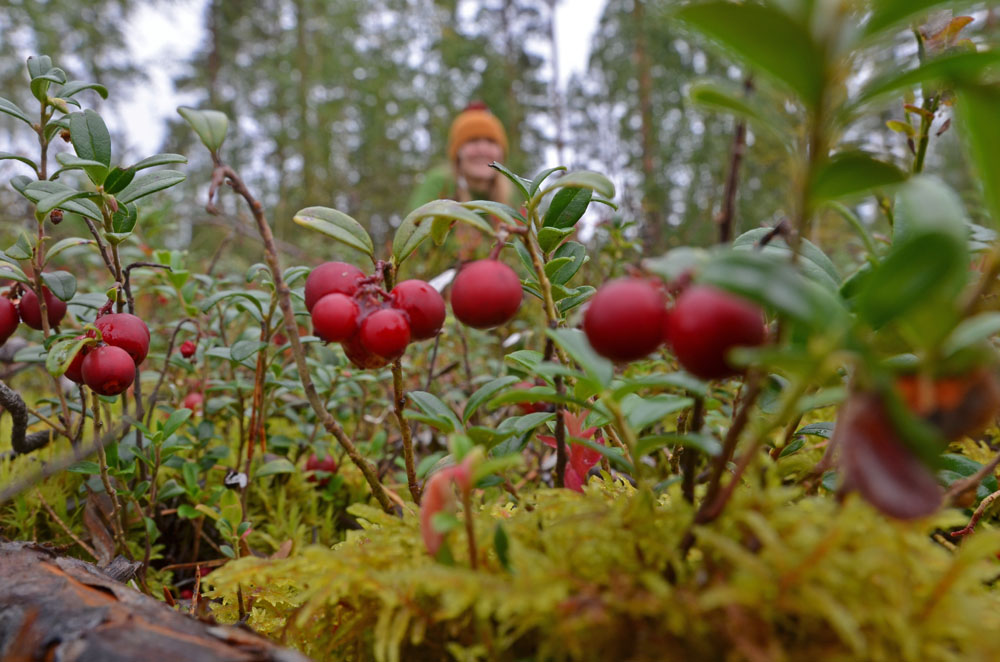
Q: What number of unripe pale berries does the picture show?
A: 0